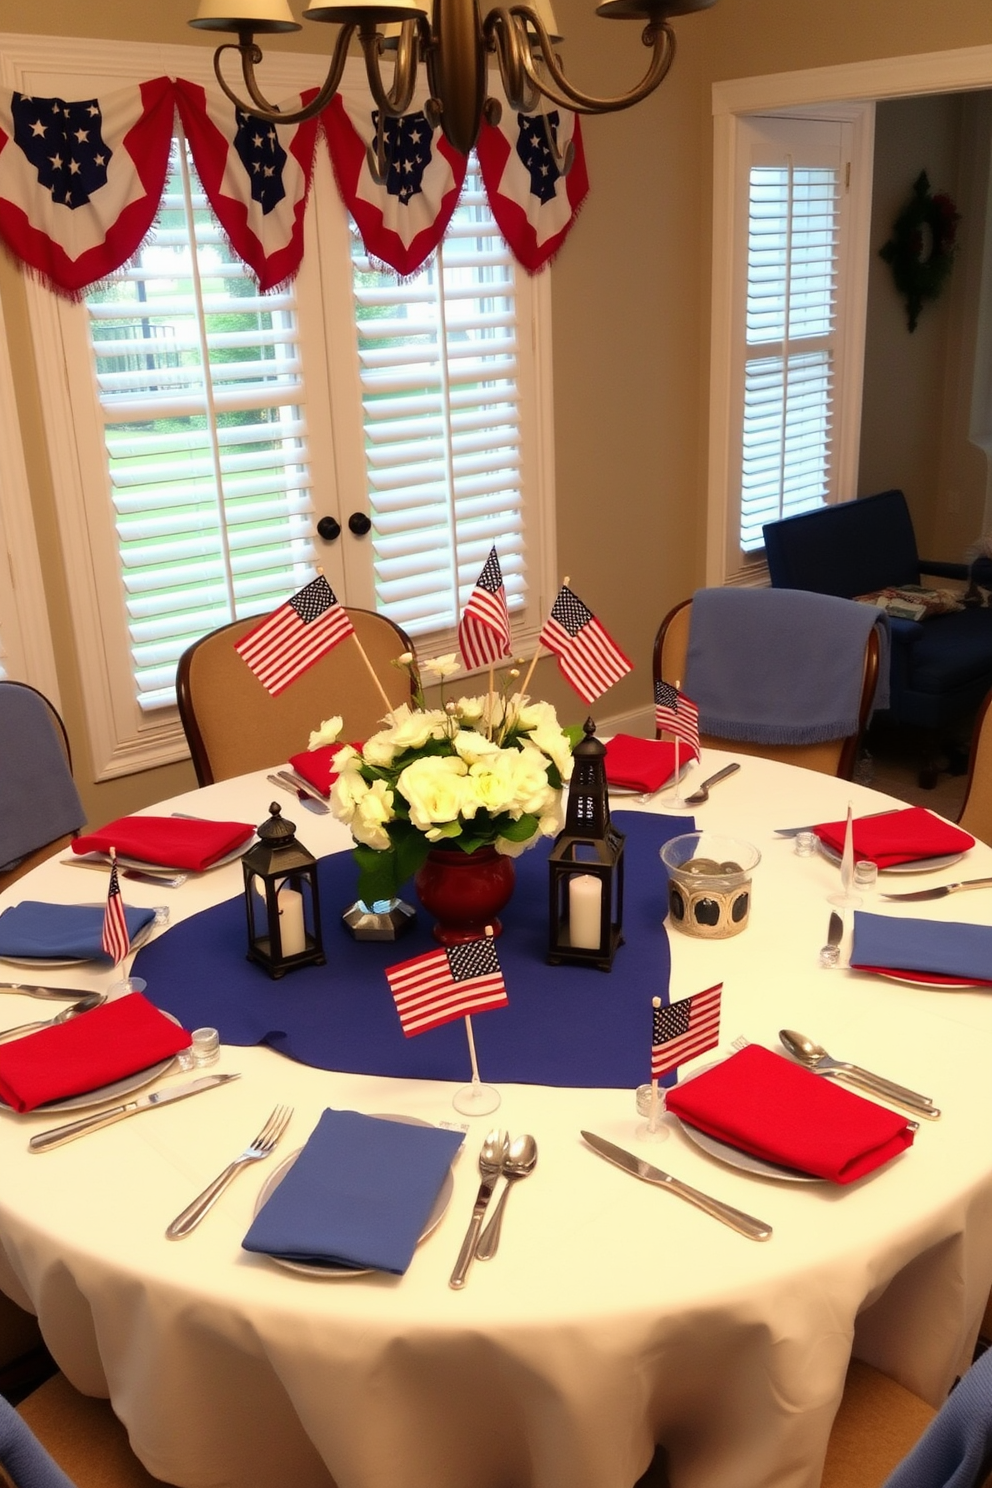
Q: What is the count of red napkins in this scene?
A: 6